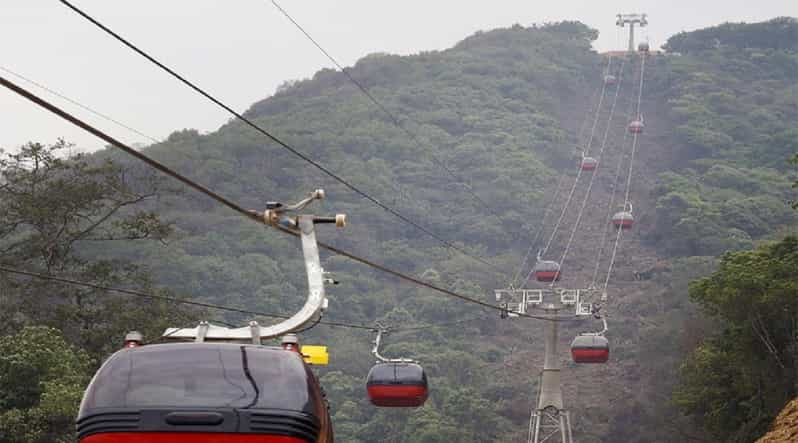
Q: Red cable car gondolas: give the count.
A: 9